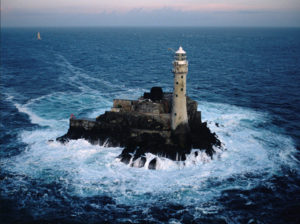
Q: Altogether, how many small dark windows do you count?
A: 5